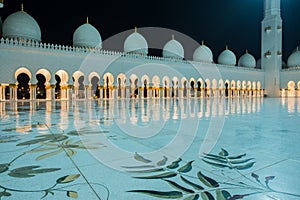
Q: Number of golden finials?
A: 8